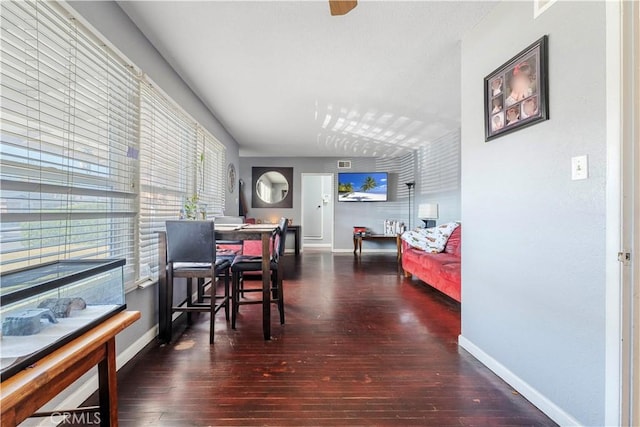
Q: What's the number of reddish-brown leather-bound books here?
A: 0